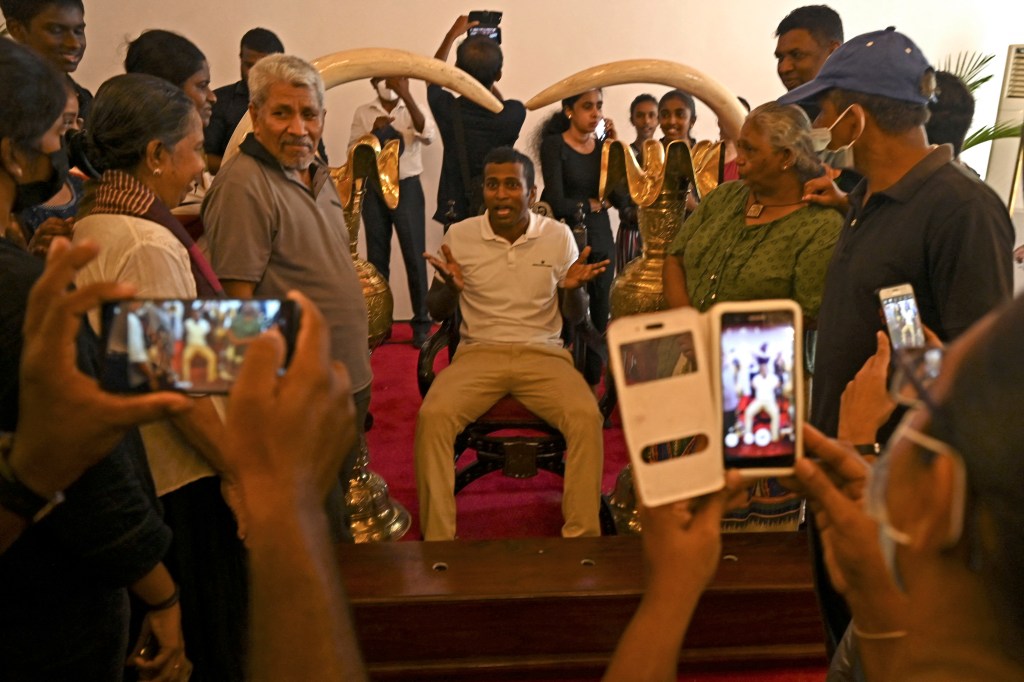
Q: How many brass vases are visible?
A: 2